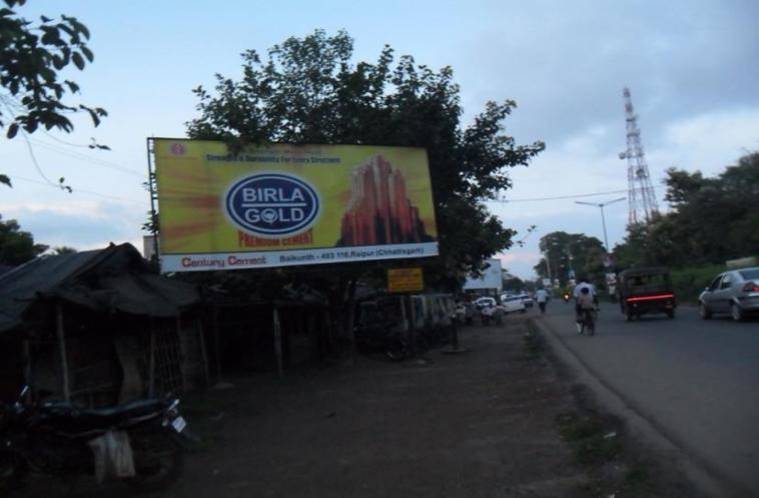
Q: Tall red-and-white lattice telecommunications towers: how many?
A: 1